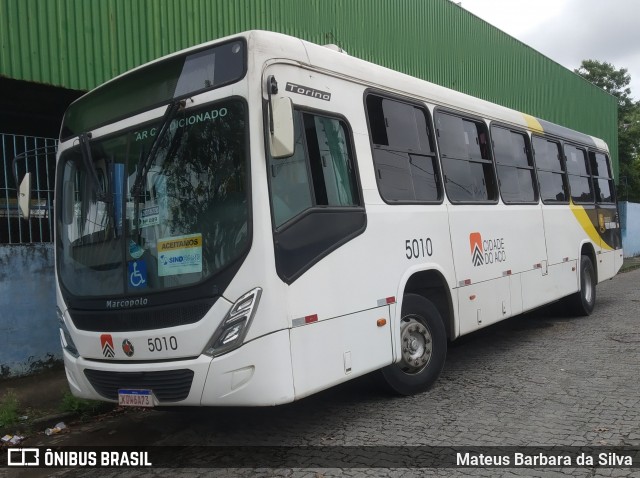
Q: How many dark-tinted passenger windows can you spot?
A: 6